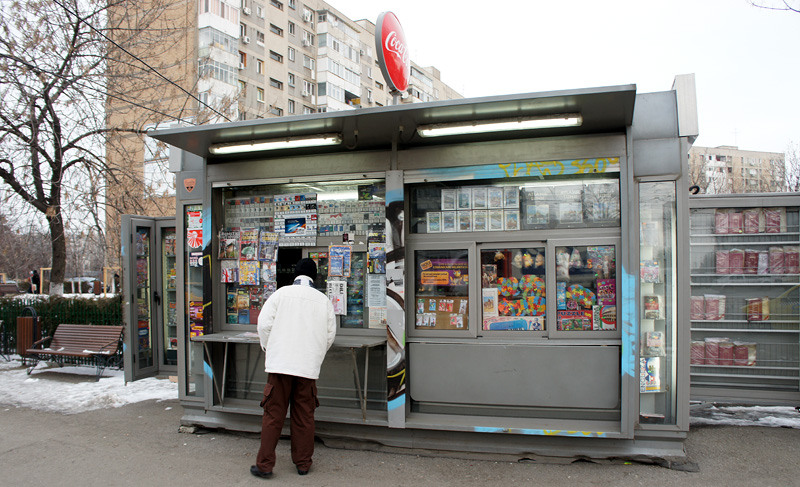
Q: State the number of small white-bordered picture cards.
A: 11